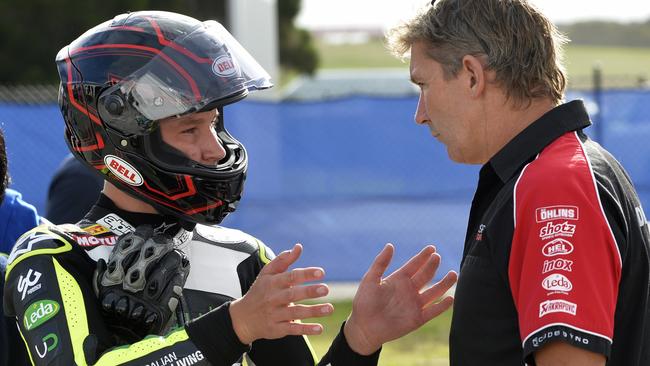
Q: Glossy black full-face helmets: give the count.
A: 1